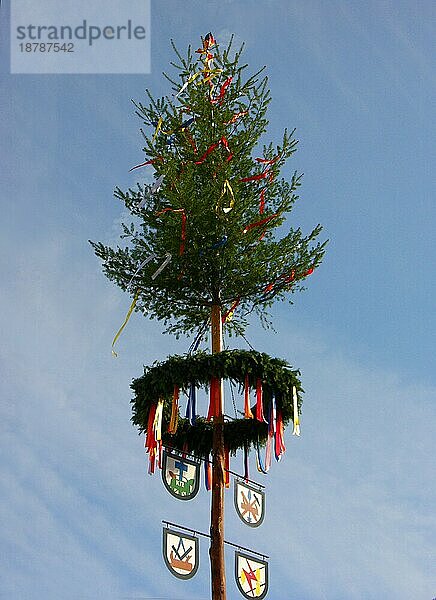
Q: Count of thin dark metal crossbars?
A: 2